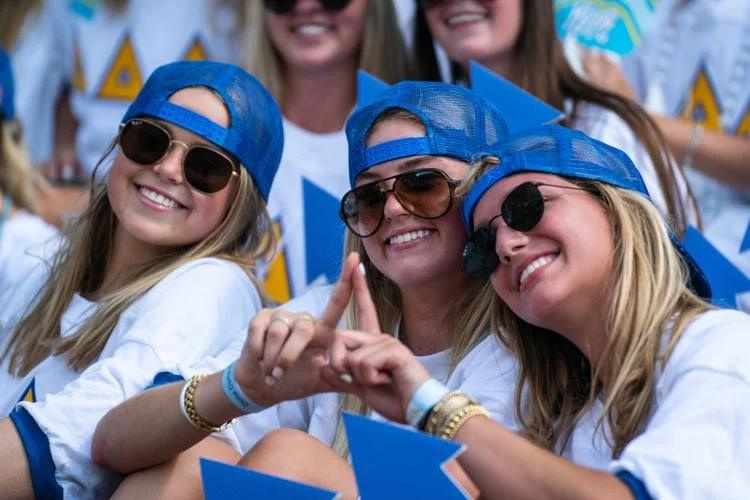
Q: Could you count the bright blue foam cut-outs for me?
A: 7